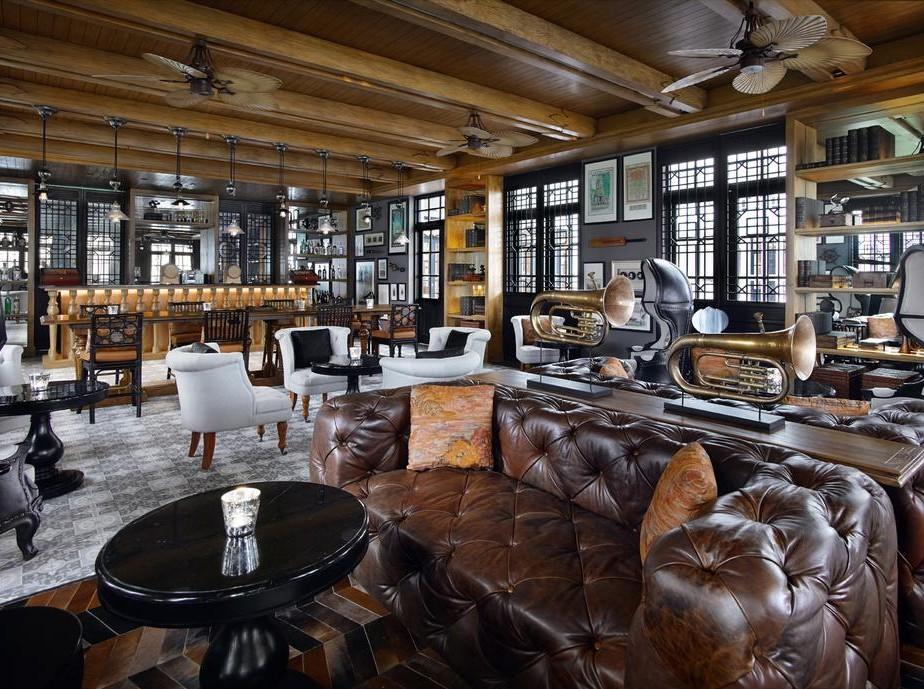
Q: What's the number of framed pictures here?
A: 14